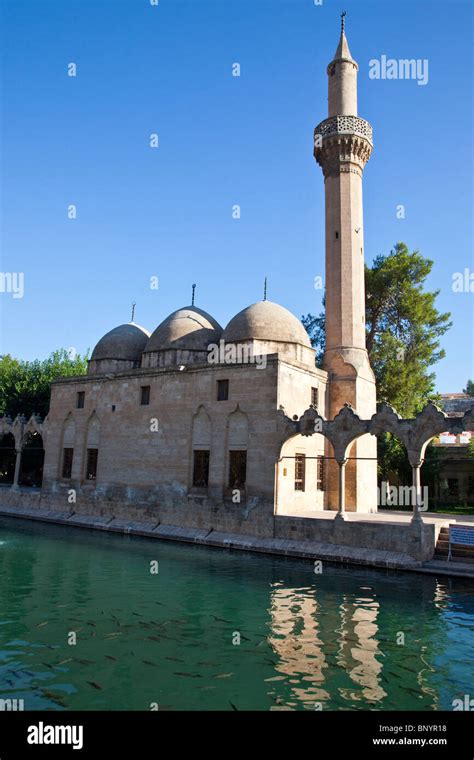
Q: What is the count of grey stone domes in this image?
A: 3